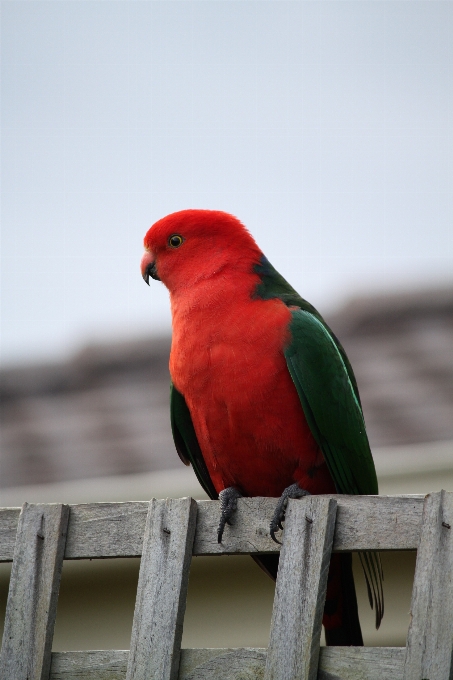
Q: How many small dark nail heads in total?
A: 4